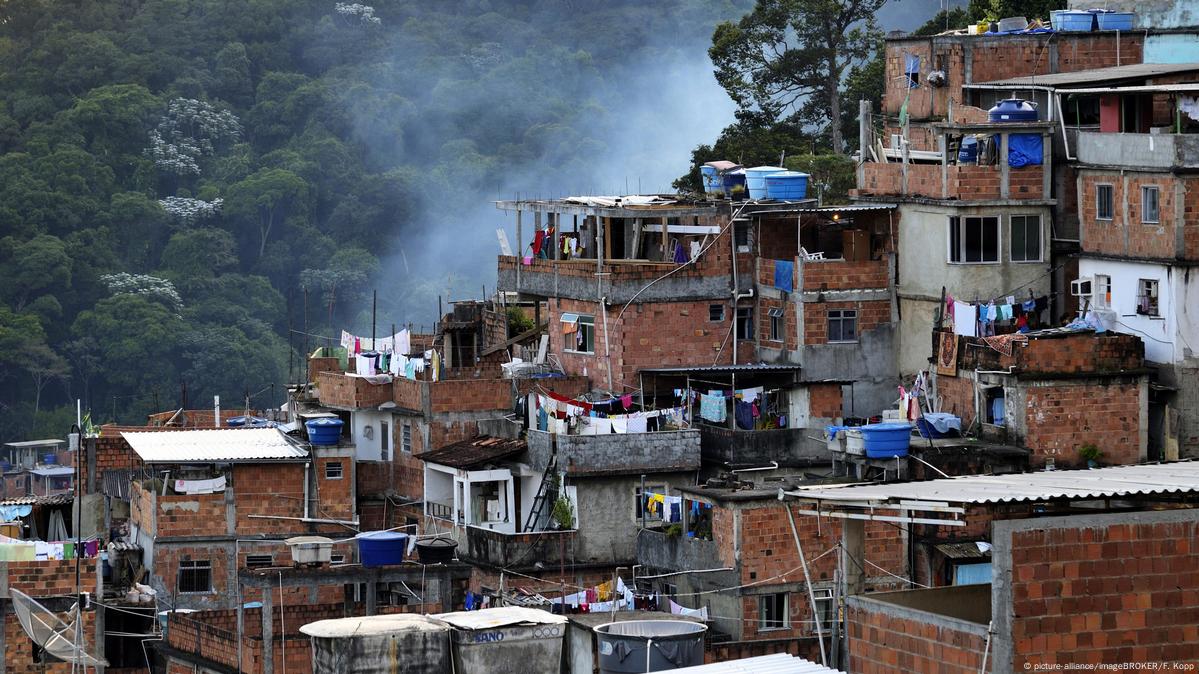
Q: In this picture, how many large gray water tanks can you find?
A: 3